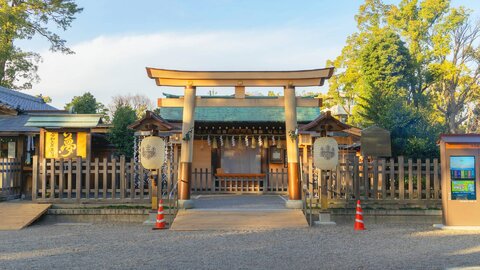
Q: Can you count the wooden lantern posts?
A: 2